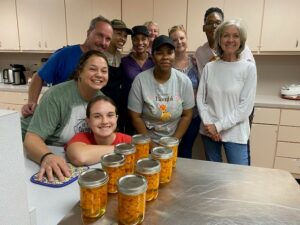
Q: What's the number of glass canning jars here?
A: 8